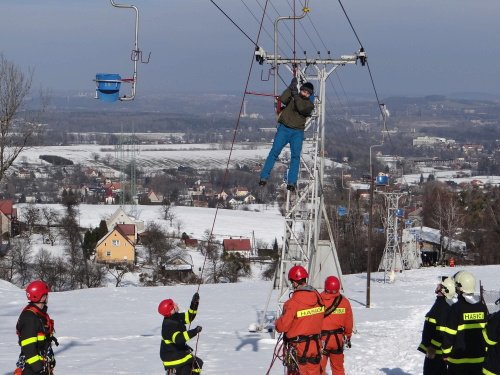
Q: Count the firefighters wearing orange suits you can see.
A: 2